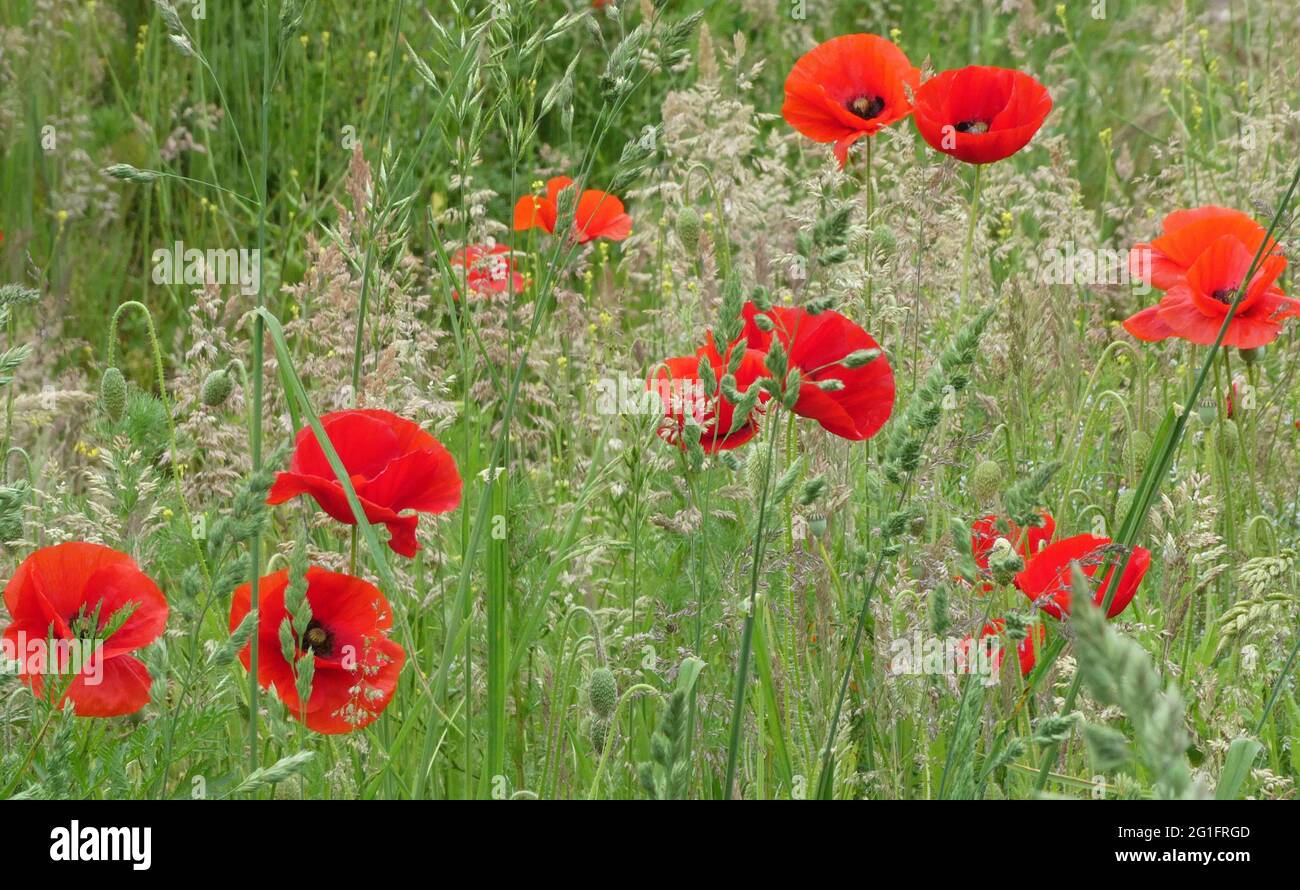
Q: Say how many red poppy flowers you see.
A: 14